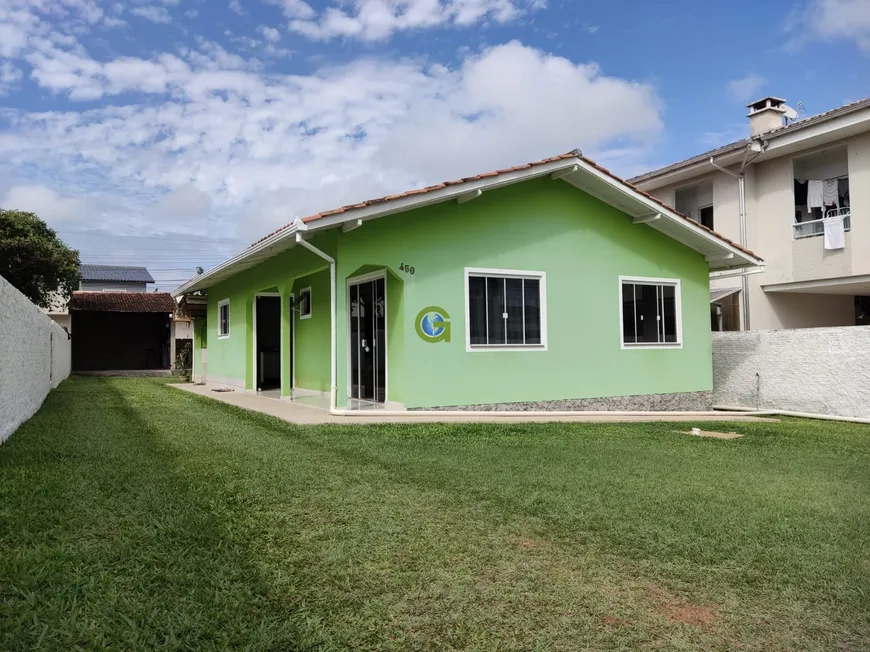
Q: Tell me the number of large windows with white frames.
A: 2